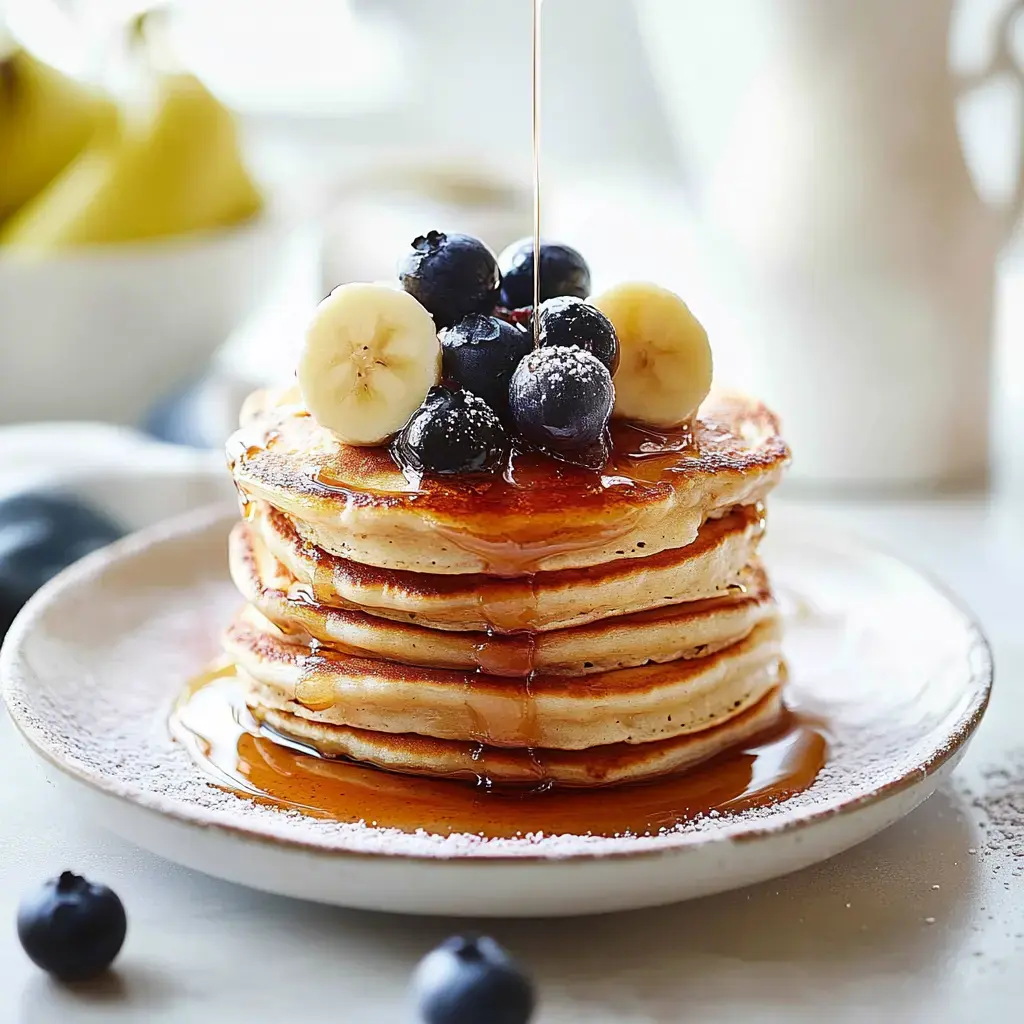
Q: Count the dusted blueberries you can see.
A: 2